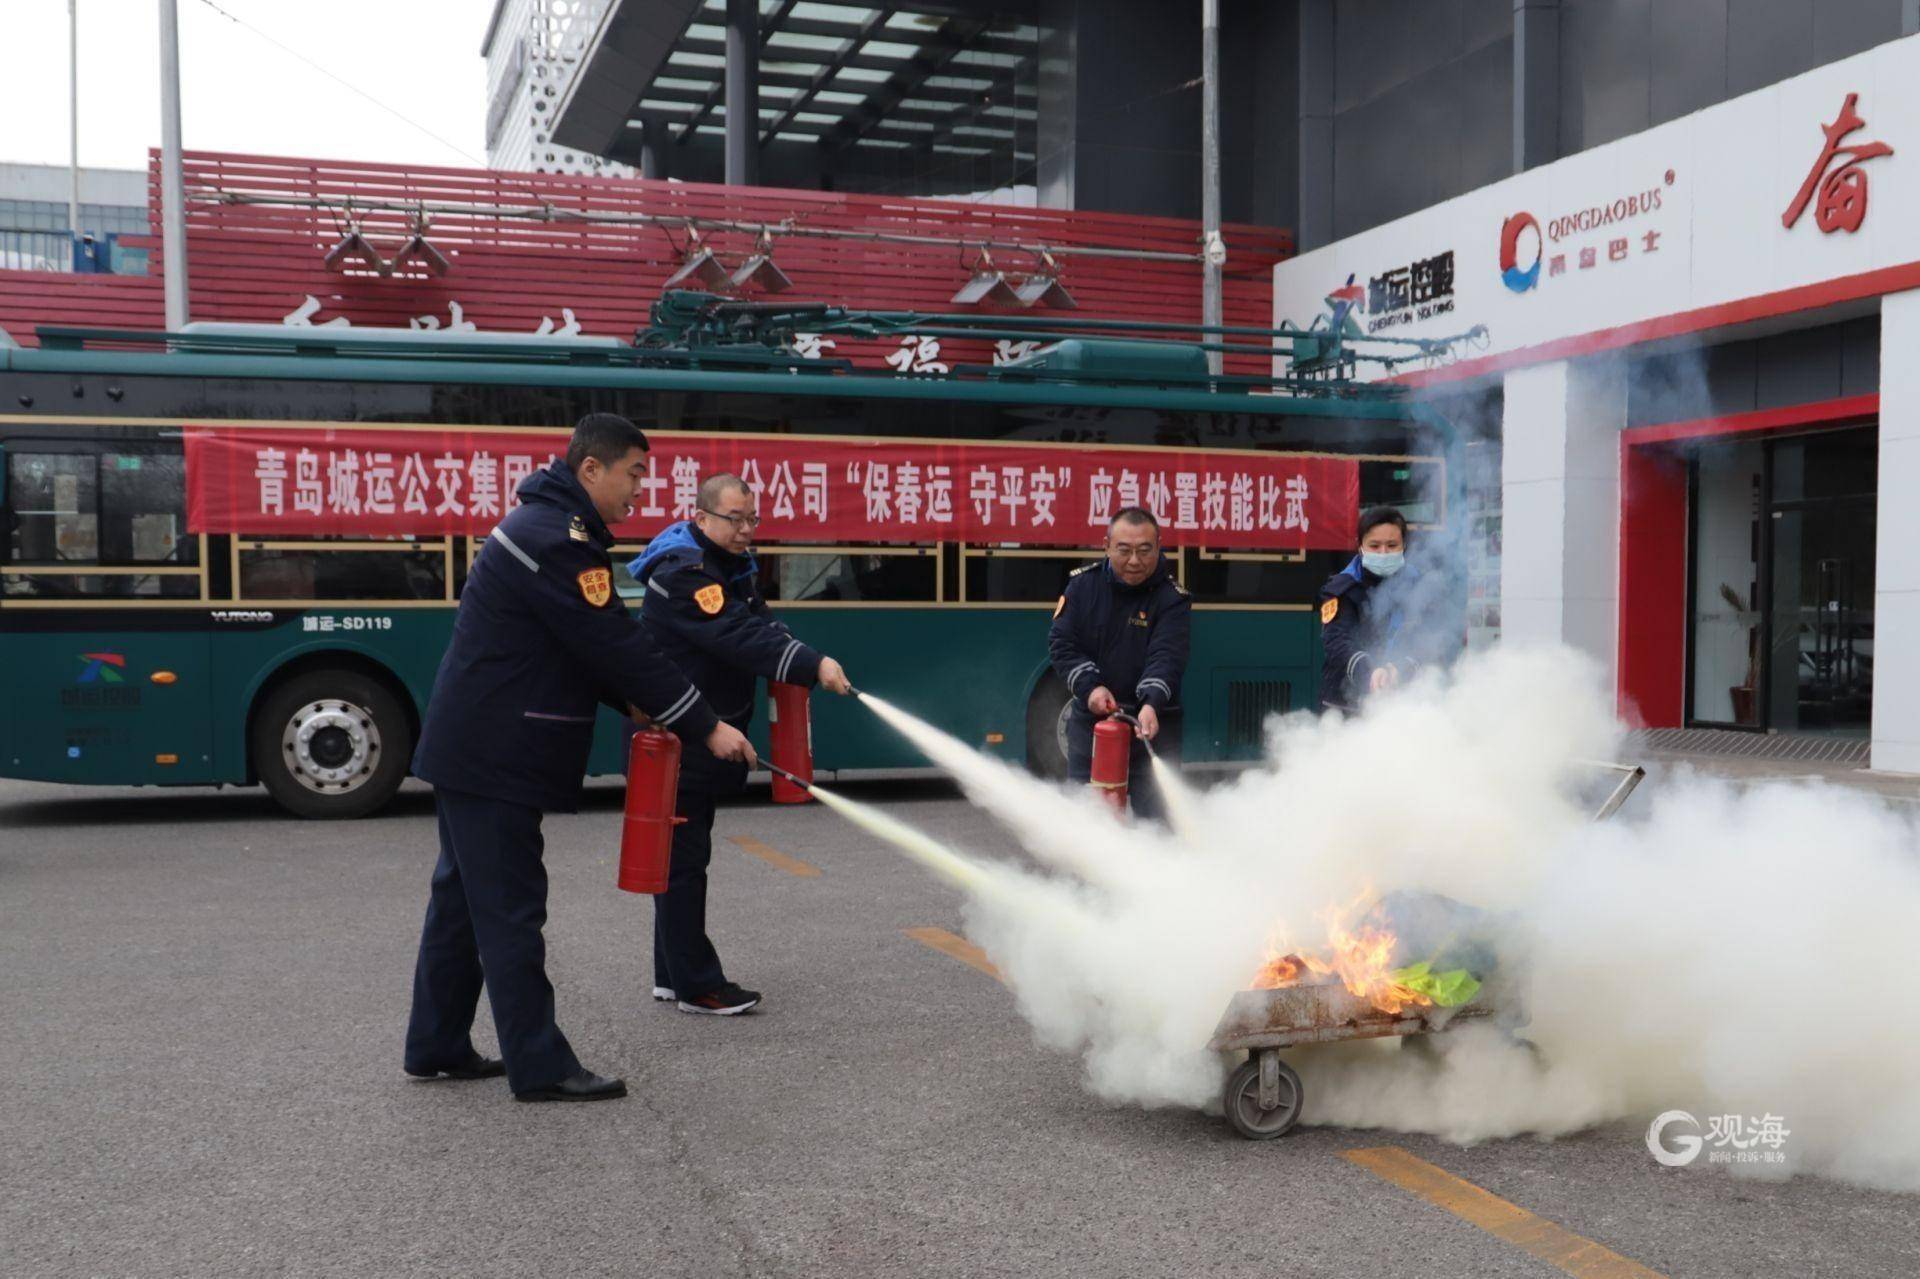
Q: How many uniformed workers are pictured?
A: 4